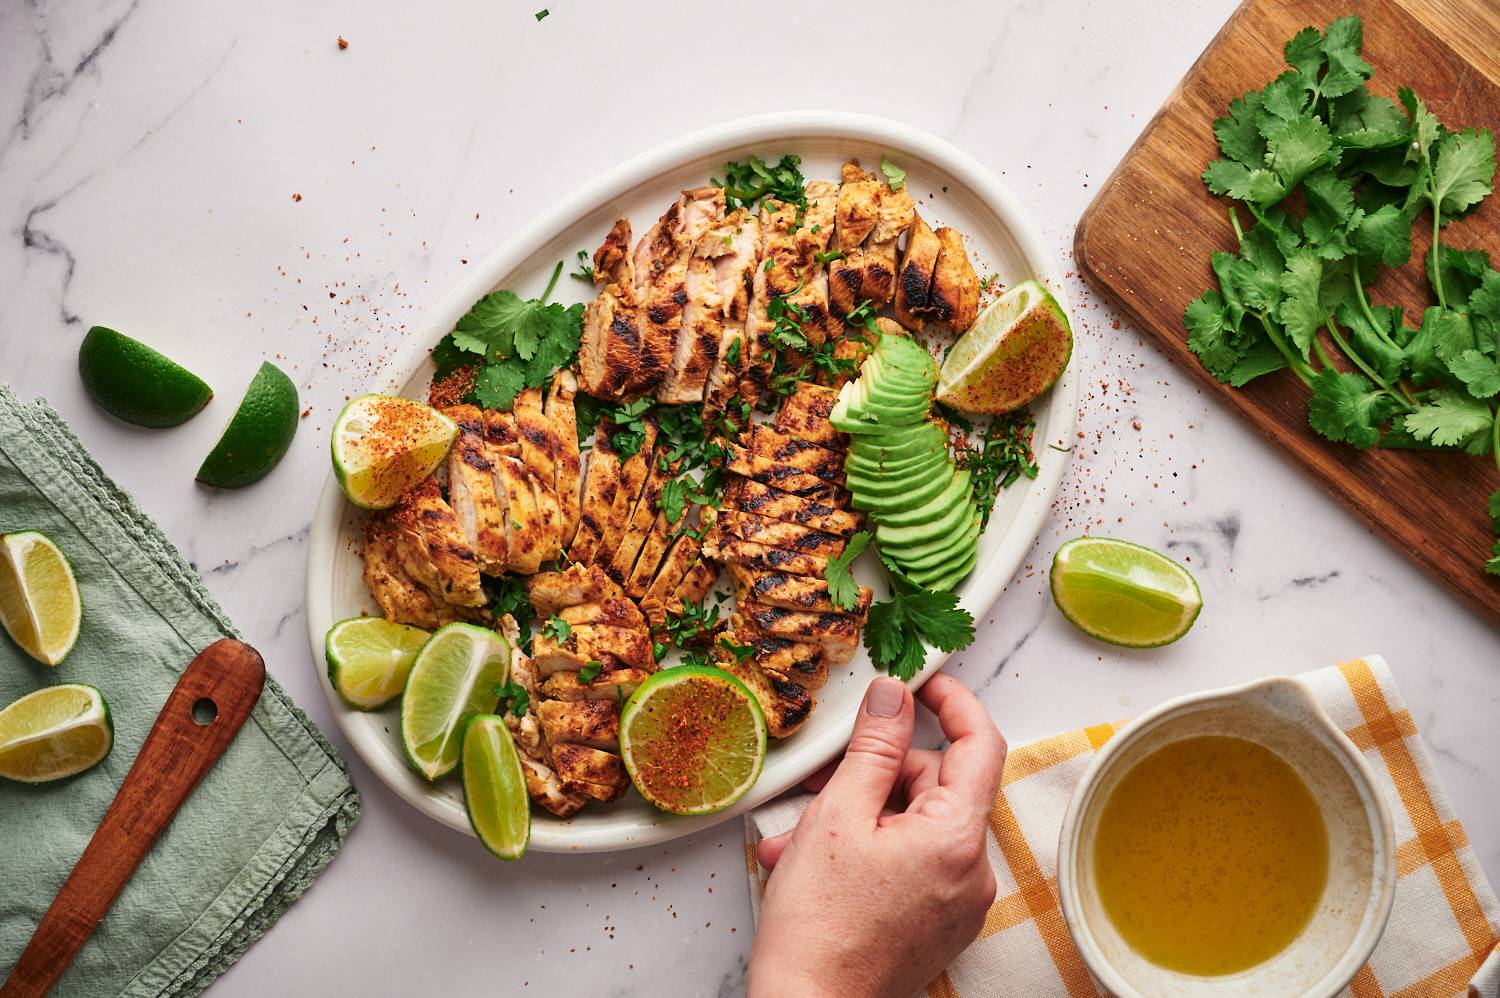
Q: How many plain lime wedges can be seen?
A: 8